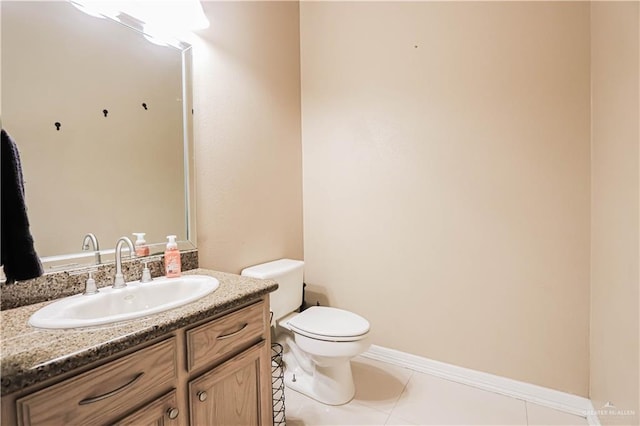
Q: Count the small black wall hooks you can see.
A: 3